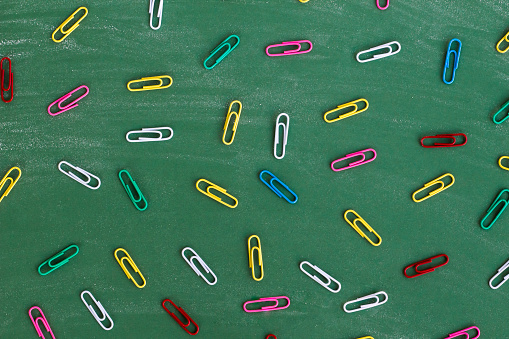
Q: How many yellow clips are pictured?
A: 14